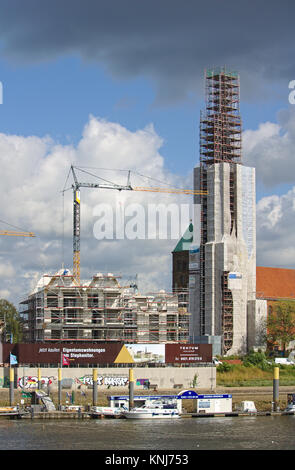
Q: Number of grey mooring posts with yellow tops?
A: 6